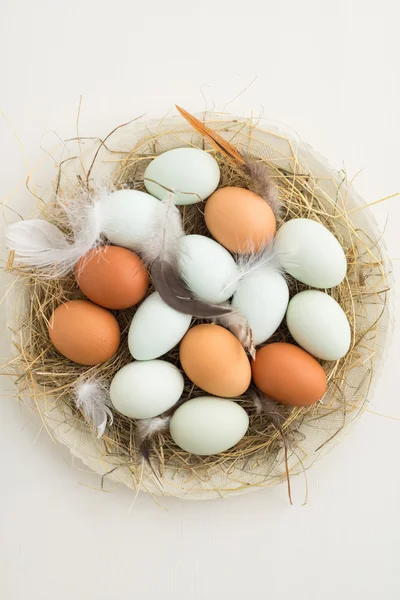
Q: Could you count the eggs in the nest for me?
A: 14